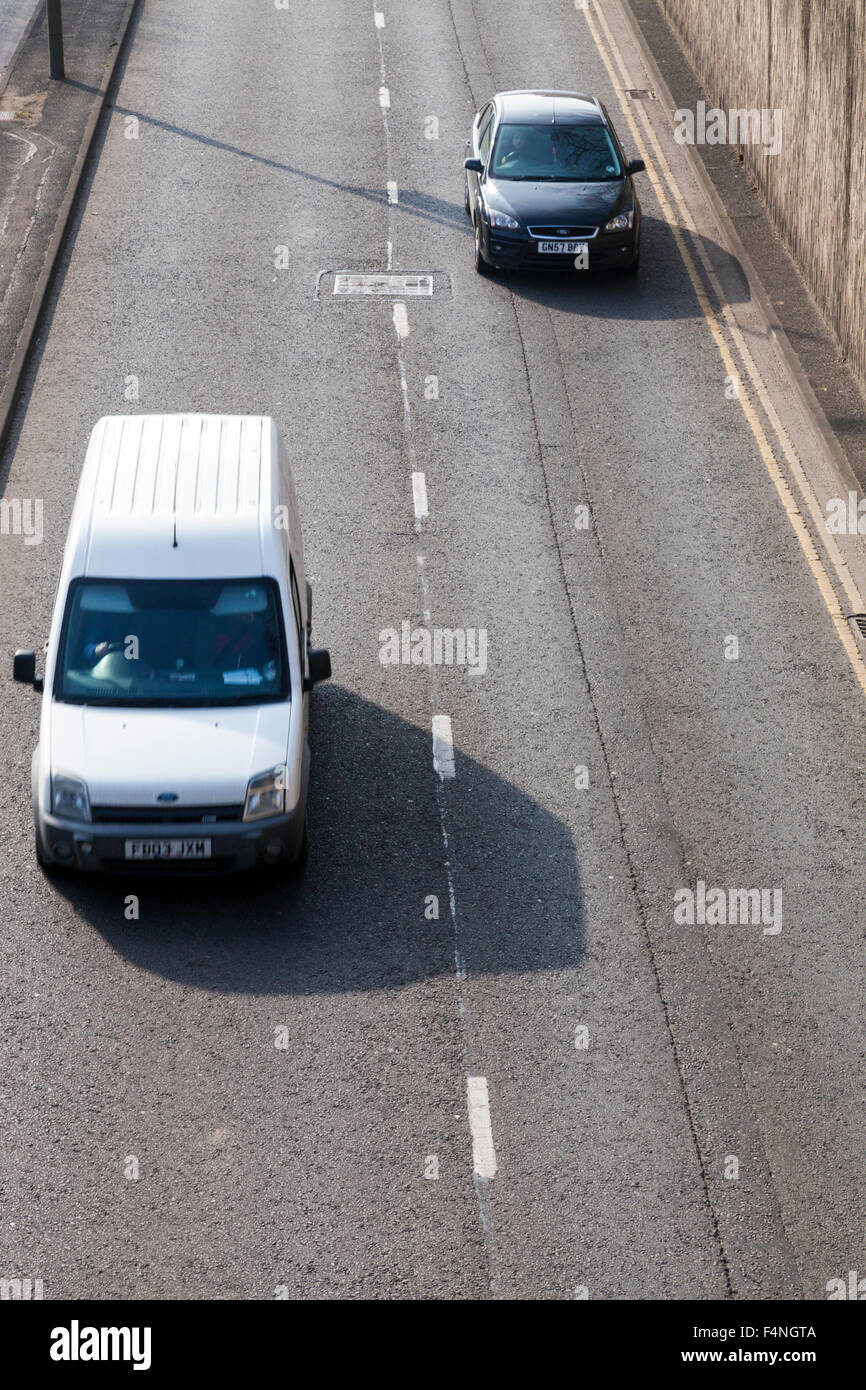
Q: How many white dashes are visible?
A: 7